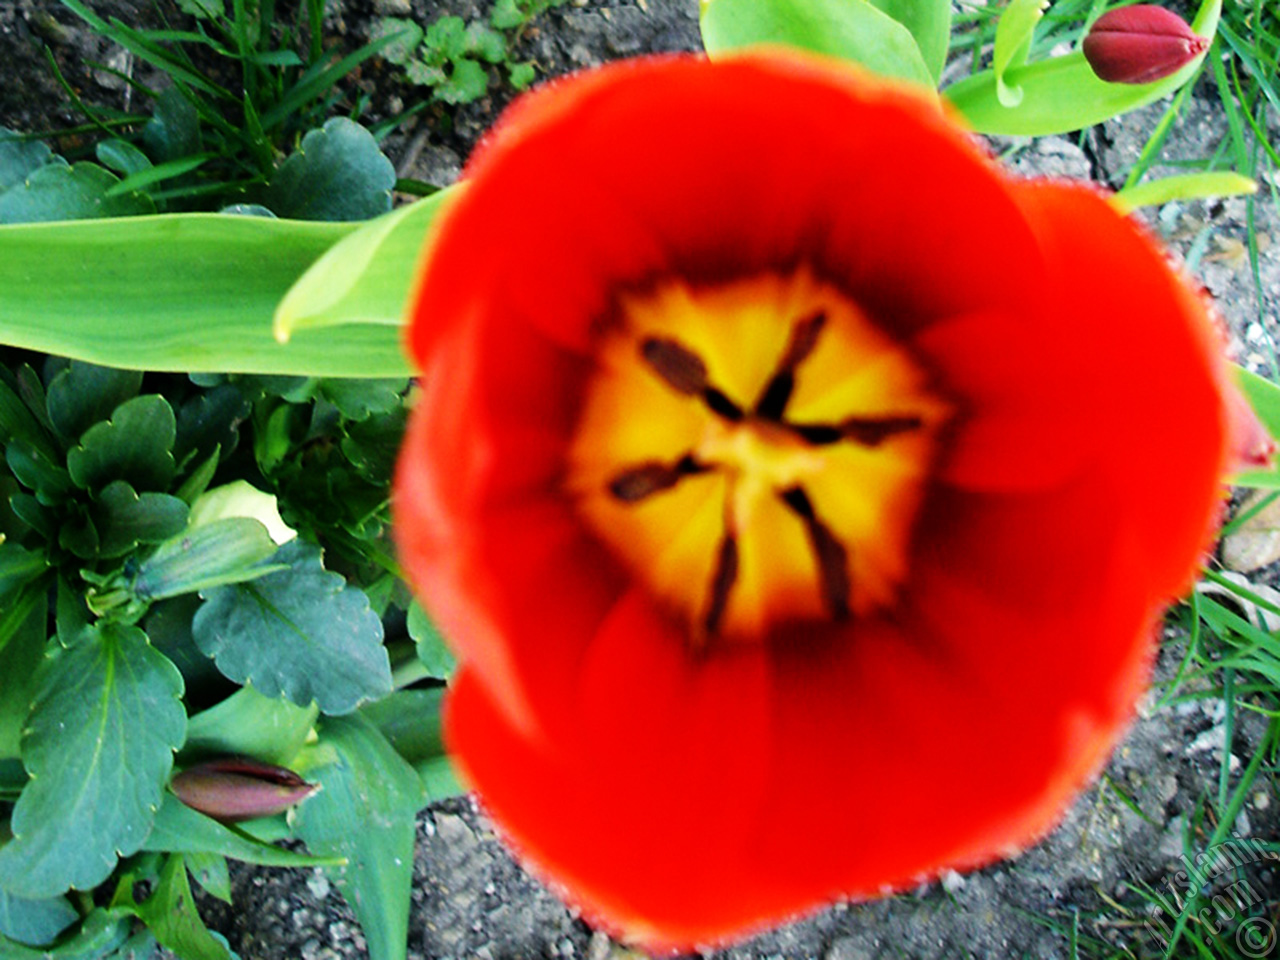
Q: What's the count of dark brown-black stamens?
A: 6